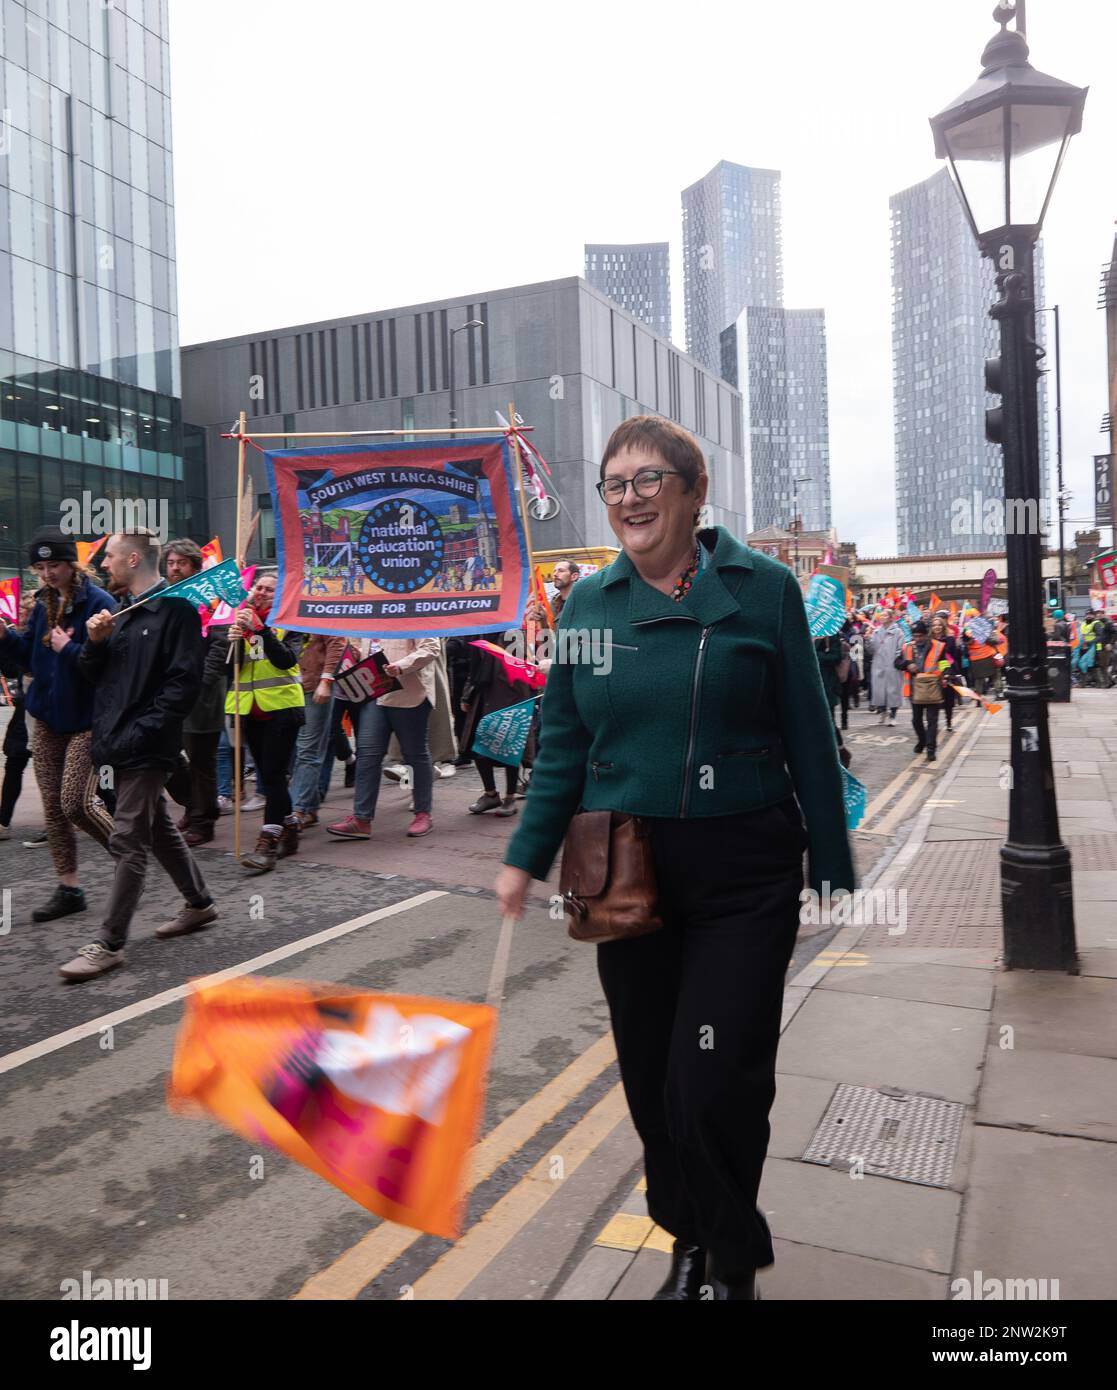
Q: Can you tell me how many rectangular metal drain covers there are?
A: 1